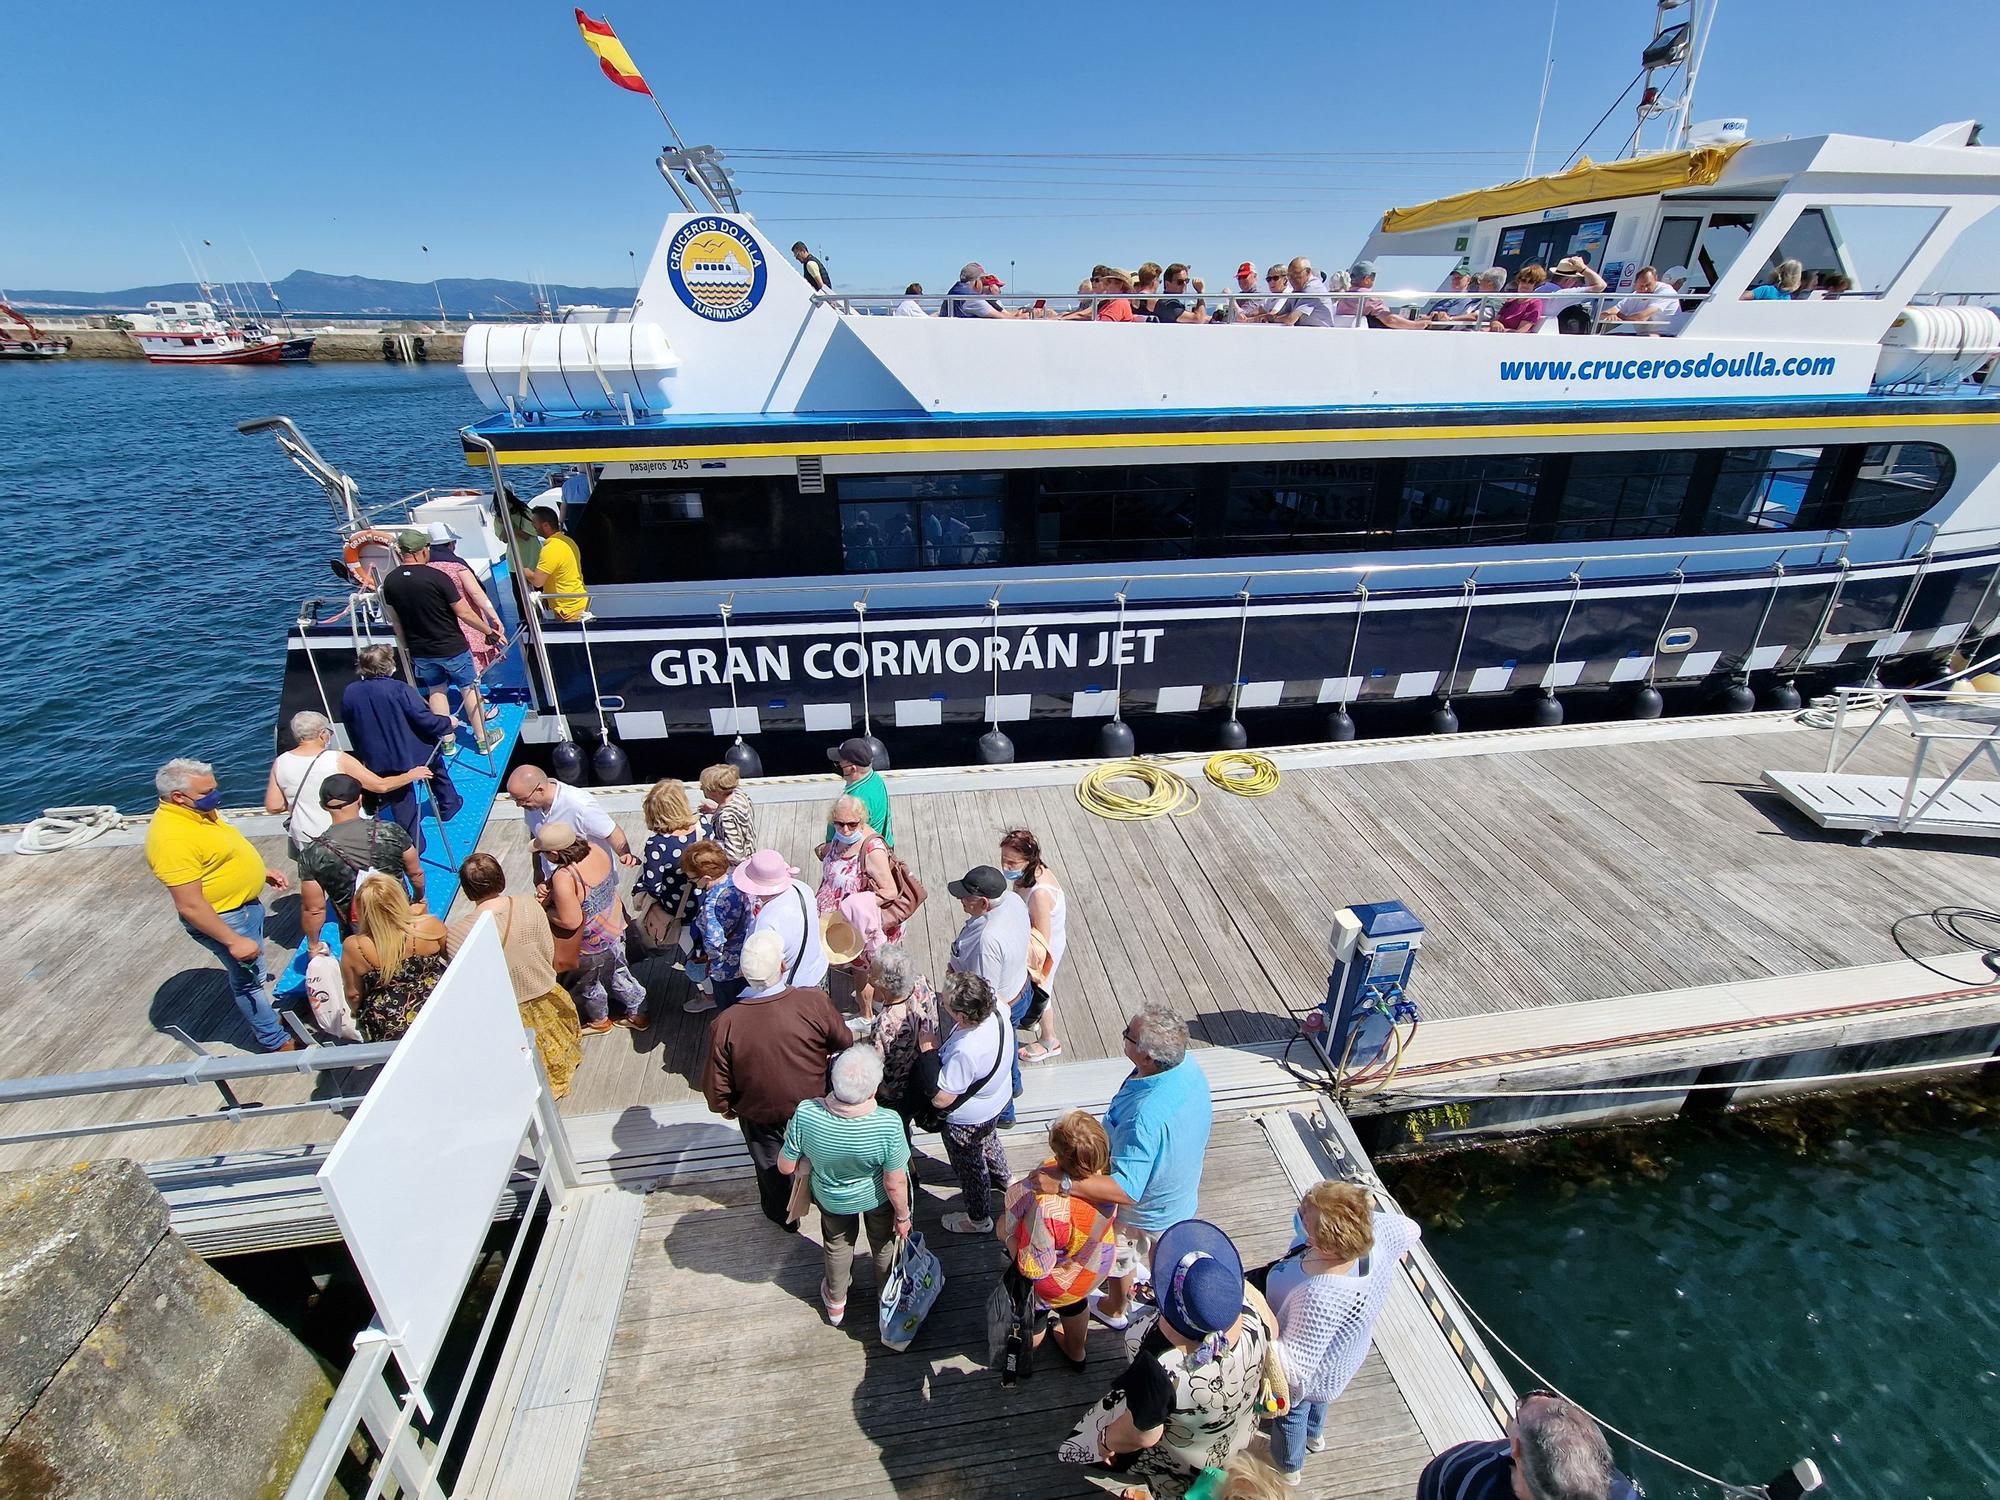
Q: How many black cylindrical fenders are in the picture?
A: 13